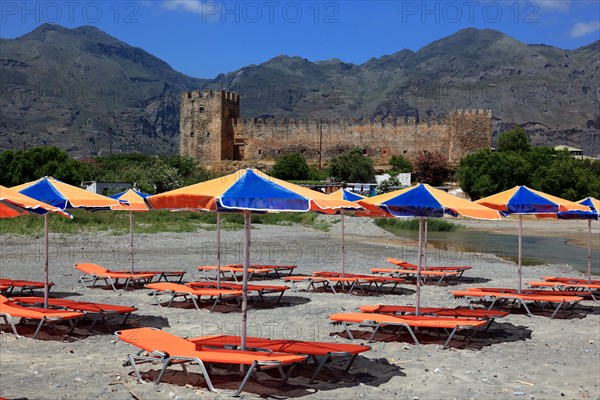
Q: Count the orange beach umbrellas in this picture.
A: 8